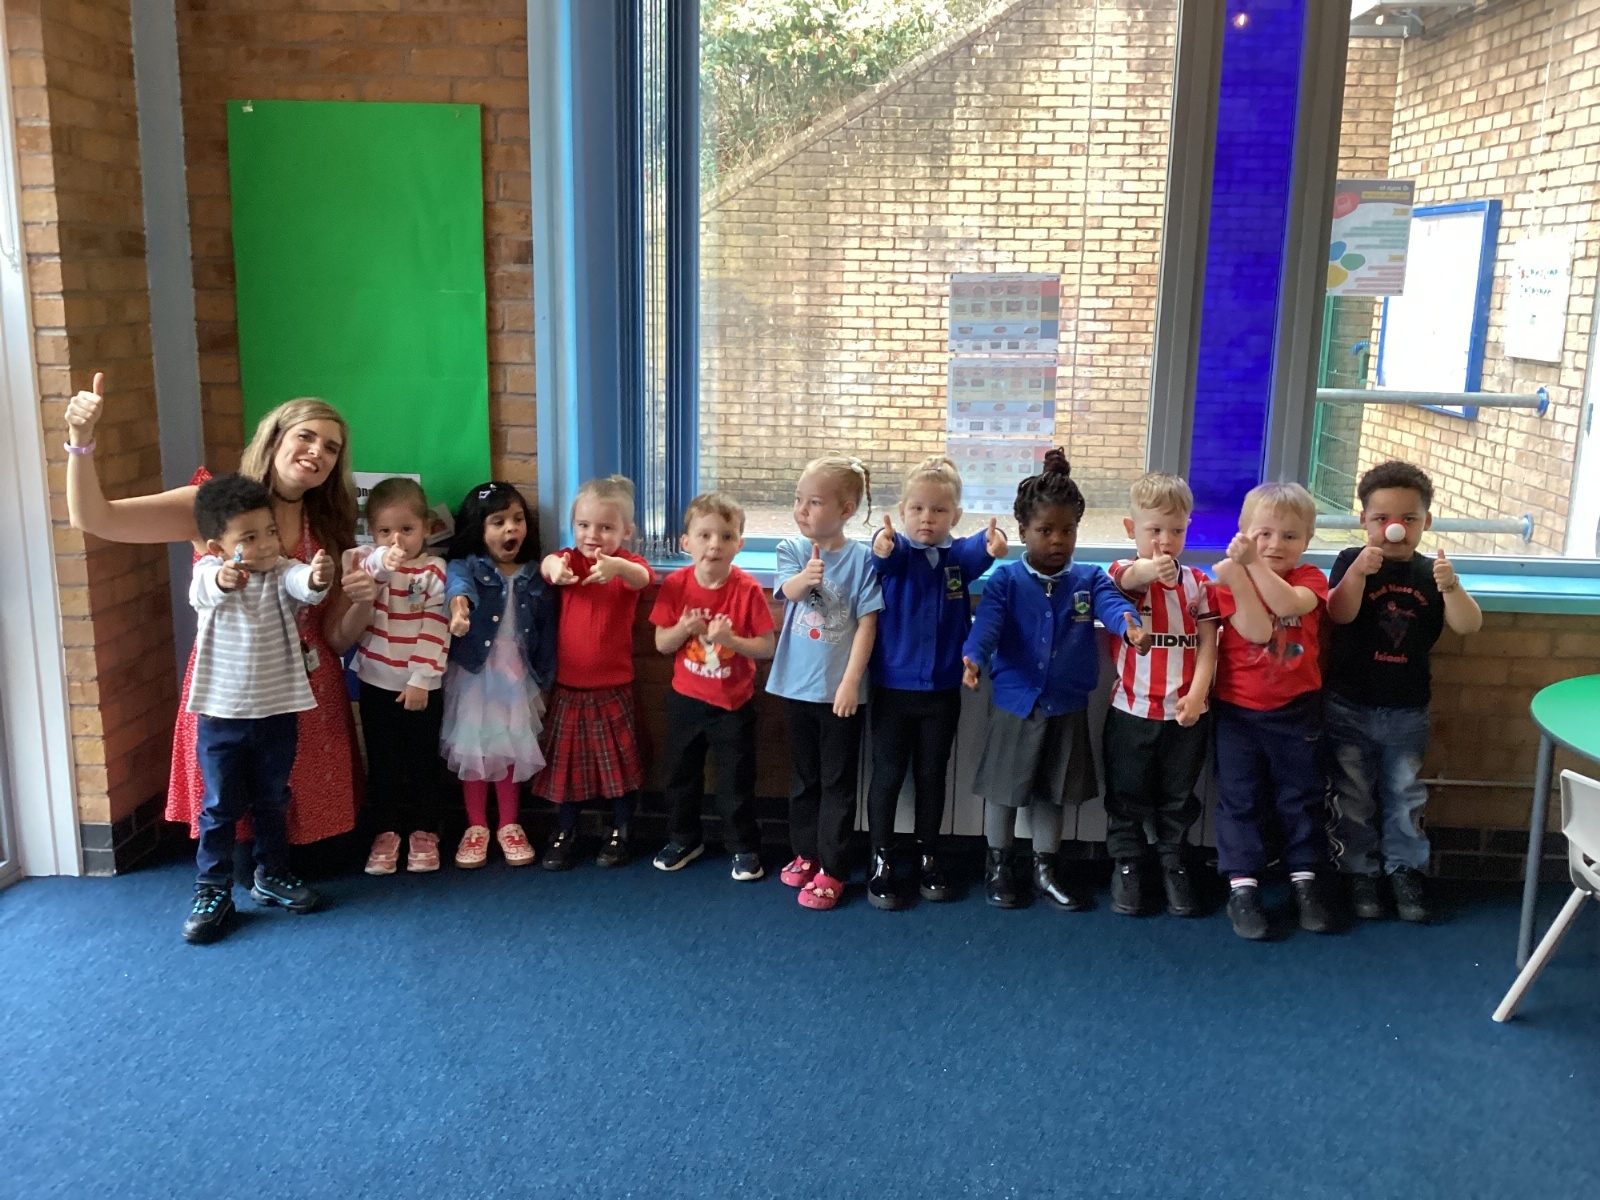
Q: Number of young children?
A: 11